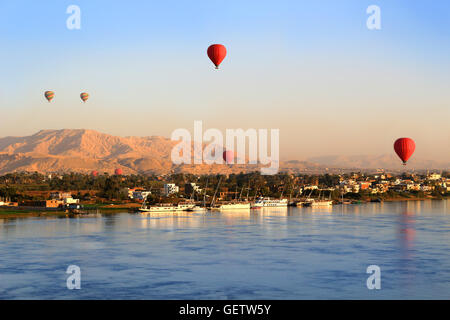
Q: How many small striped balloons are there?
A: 2